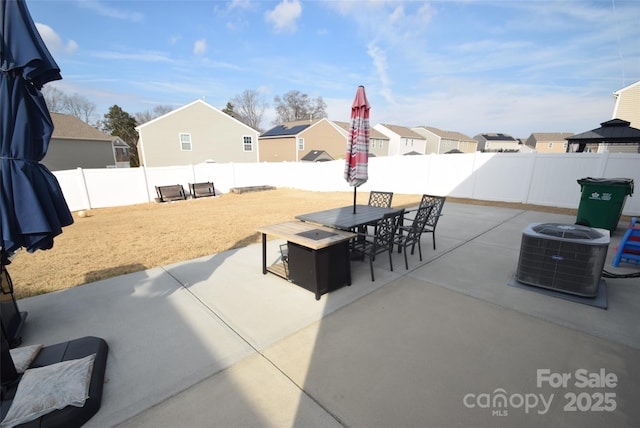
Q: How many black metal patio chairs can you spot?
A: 4